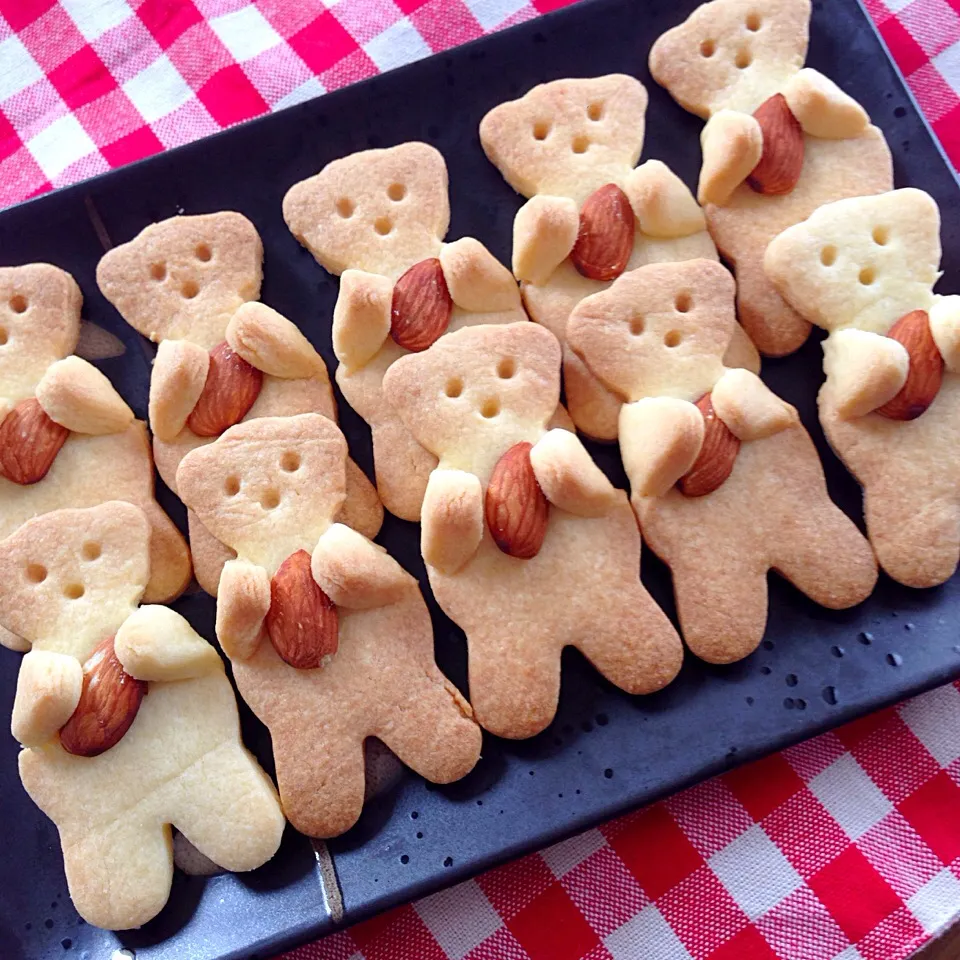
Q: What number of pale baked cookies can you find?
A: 2